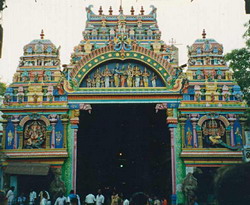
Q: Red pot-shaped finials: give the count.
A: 7